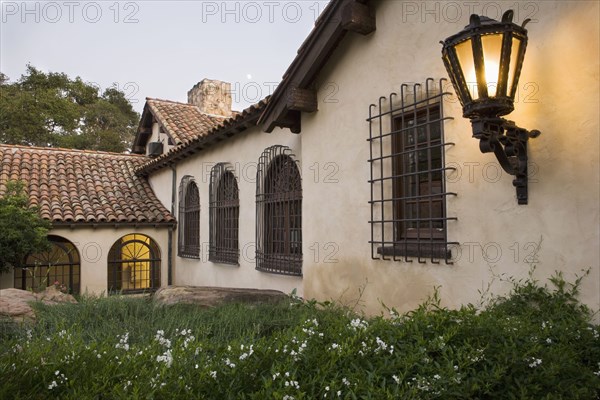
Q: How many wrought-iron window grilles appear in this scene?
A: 4